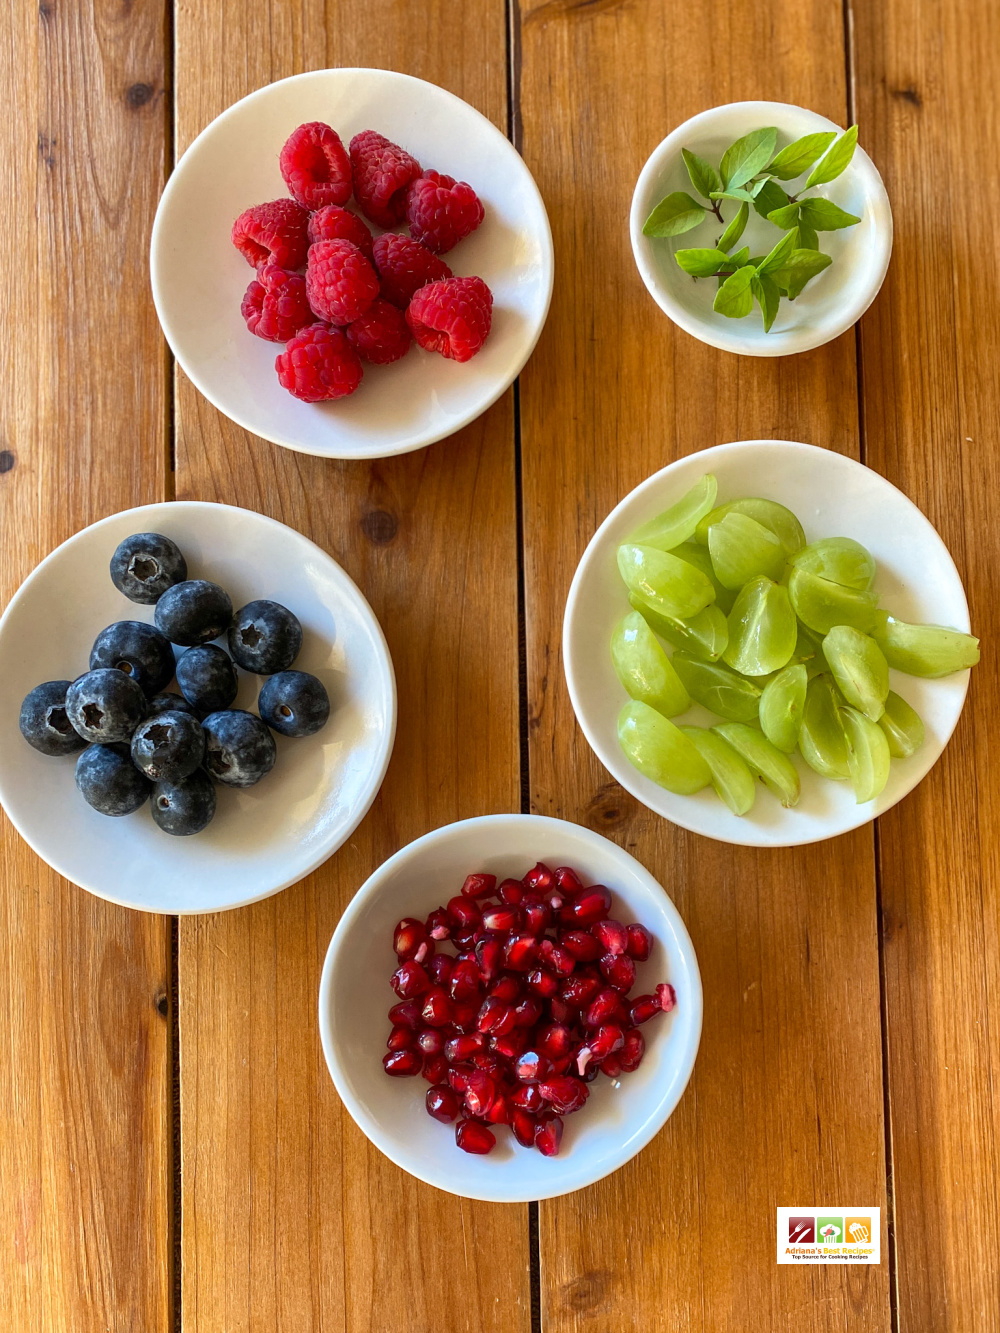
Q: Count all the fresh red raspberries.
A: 11